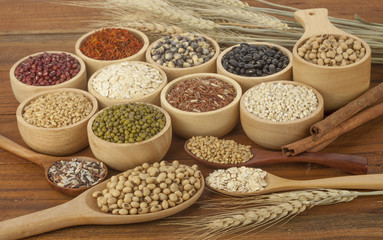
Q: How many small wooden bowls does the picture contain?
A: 9